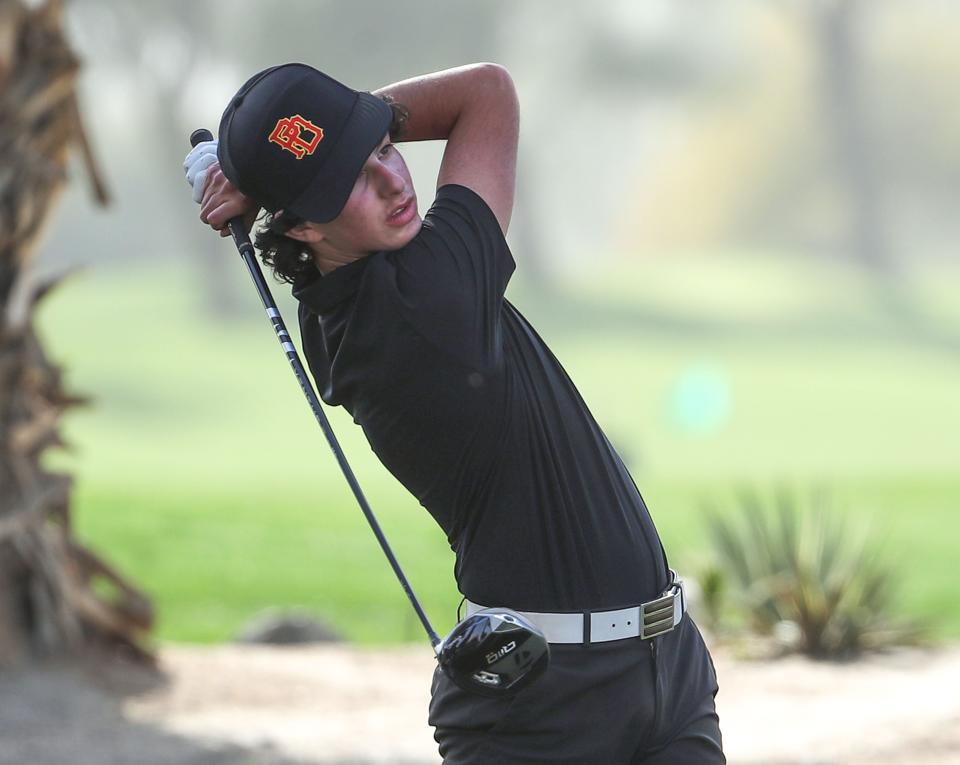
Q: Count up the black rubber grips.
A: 1